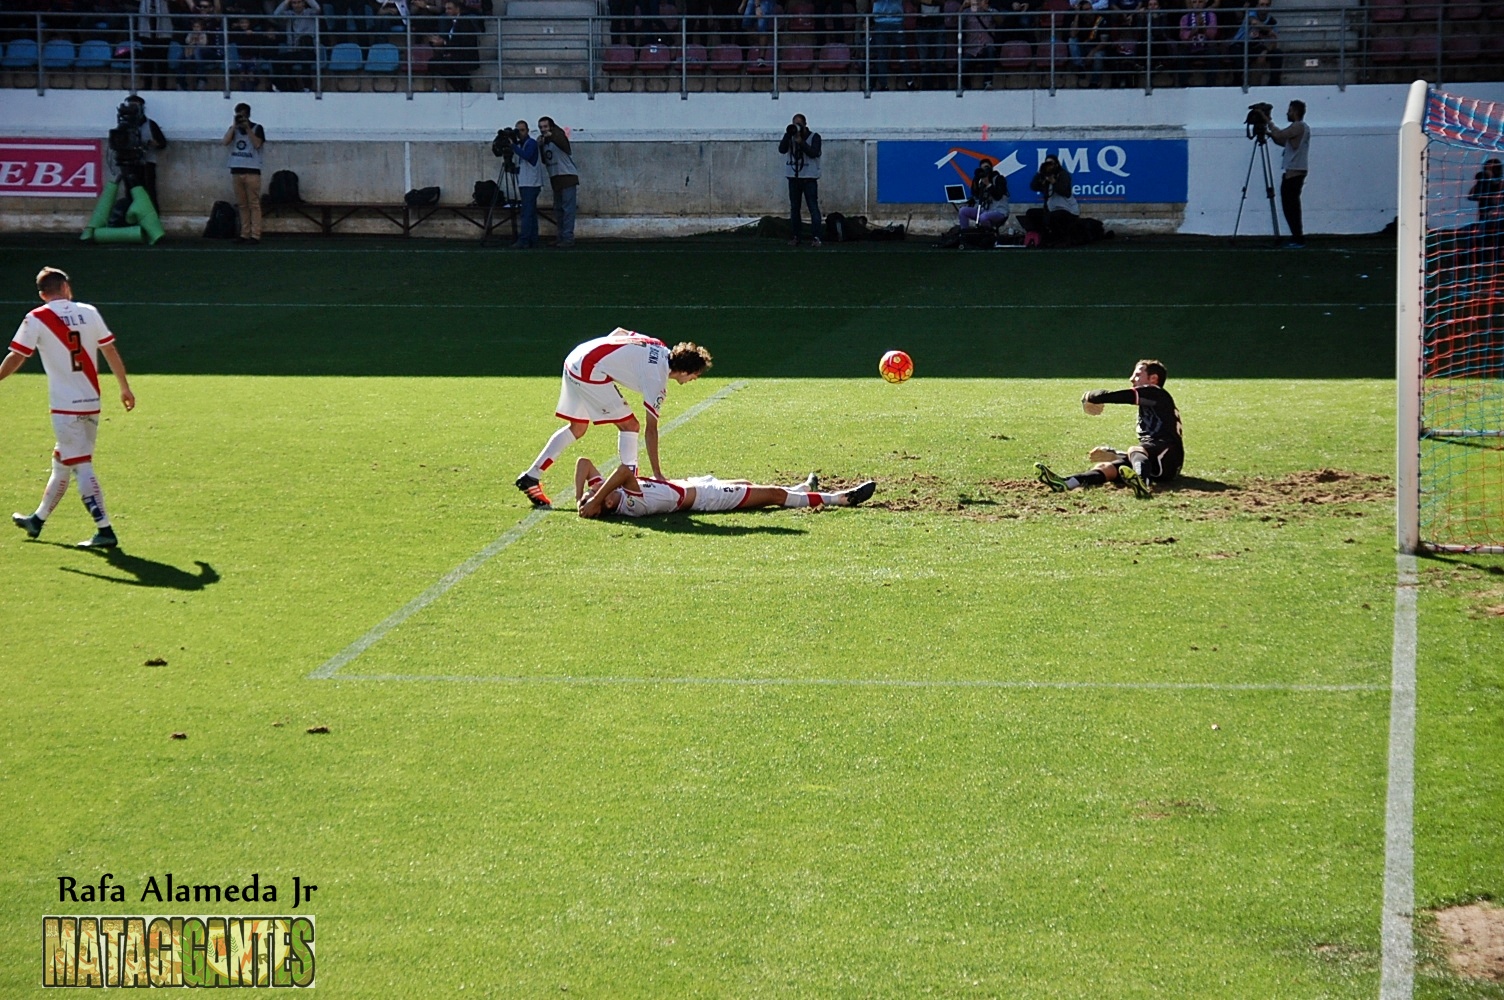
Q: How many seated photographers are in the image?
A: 2